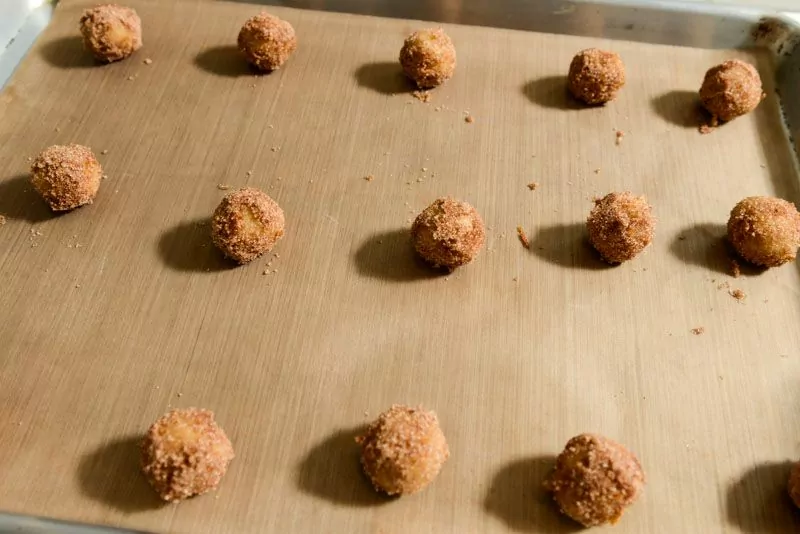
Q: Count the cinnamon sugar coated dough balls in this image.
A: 14